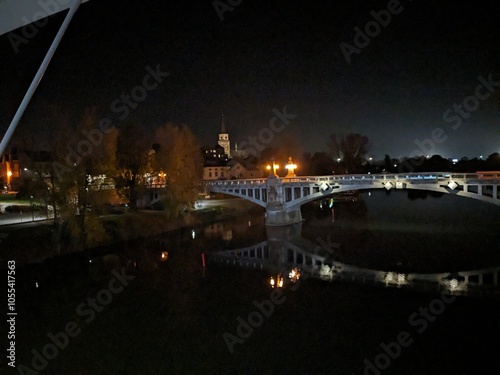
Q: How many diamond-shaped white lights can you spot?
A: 3